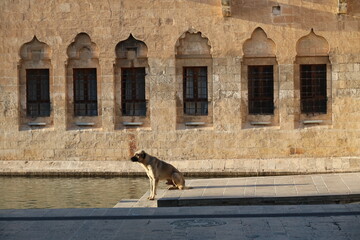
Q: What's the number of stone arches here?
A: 6